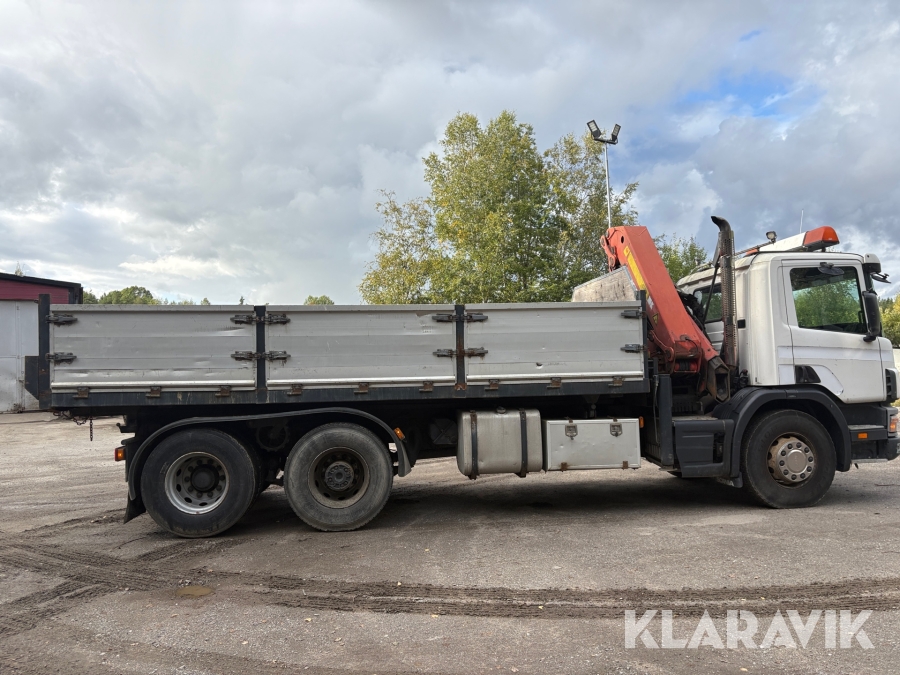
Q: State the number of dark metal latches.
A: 12